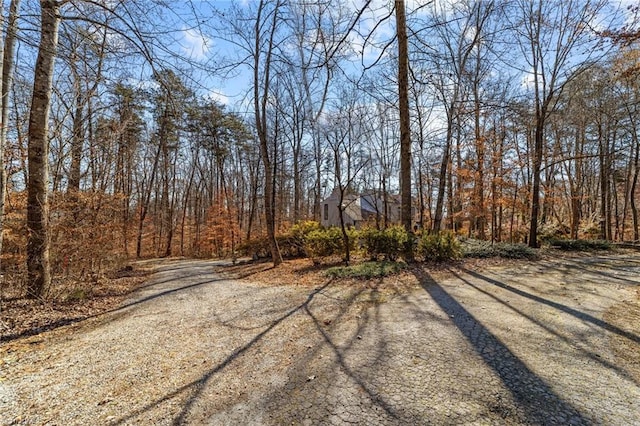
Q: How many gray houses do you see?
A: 1